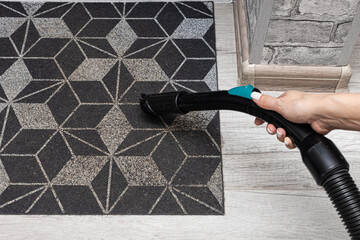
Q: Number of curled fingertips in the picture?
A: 4